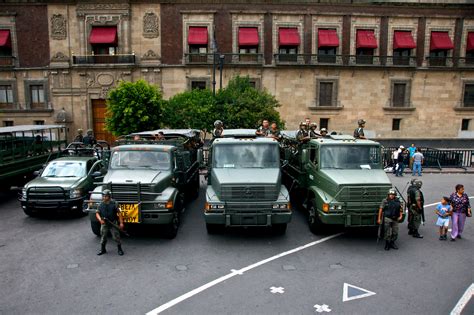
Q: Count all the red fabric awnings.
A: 10